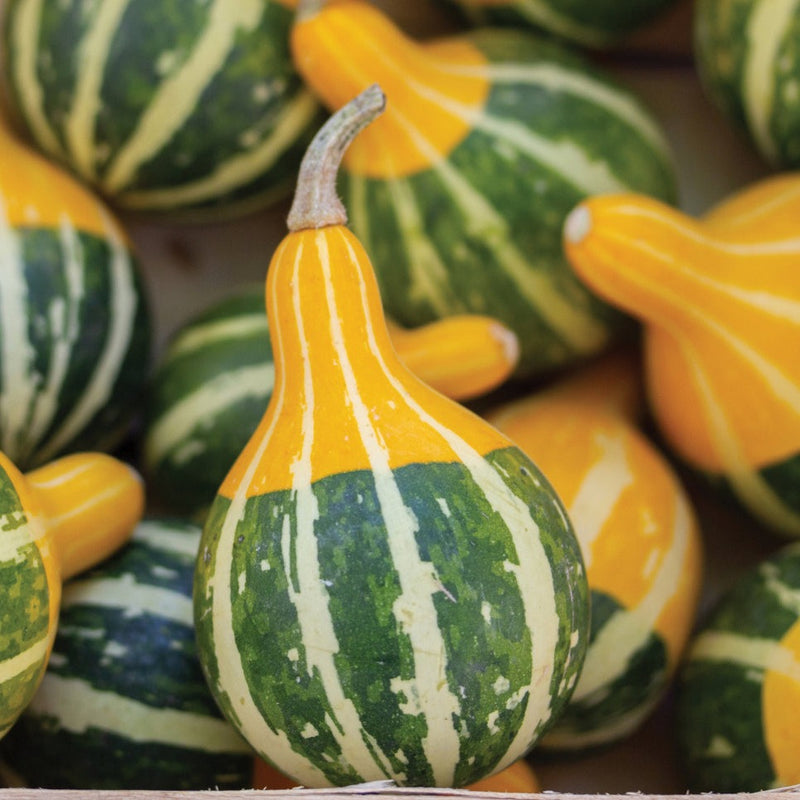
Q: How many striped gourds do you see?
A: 12